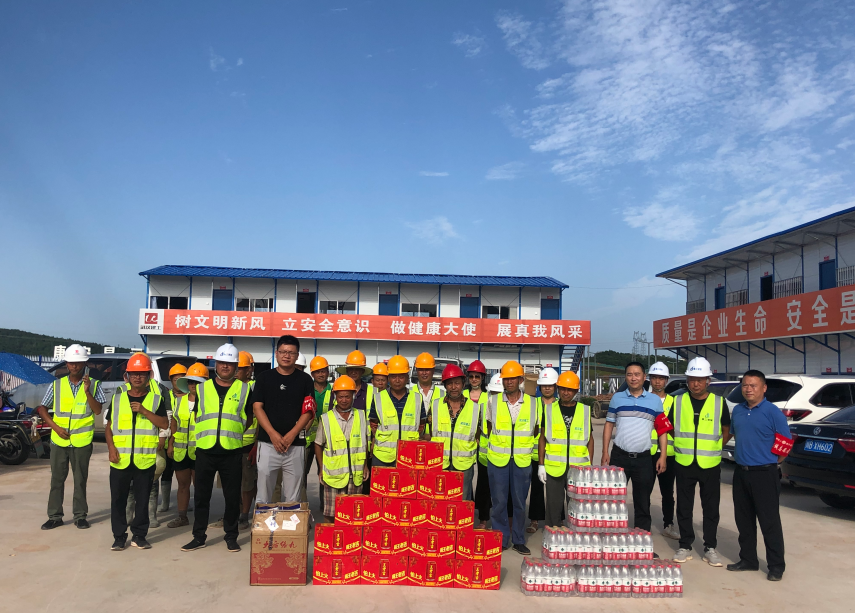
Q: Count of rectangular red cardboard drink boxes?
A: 14